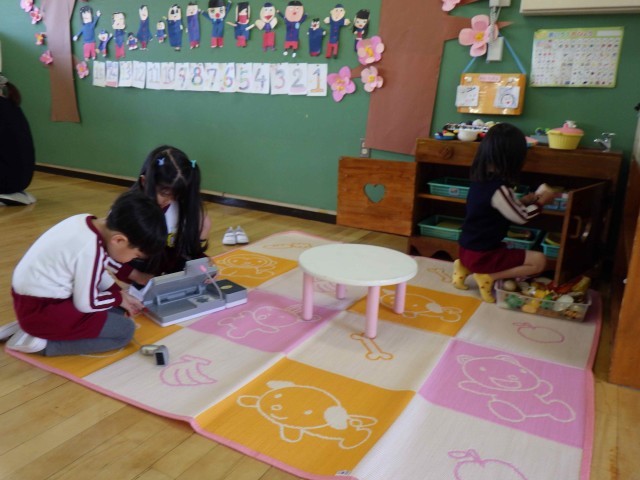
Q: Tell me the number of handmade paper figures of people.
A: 15